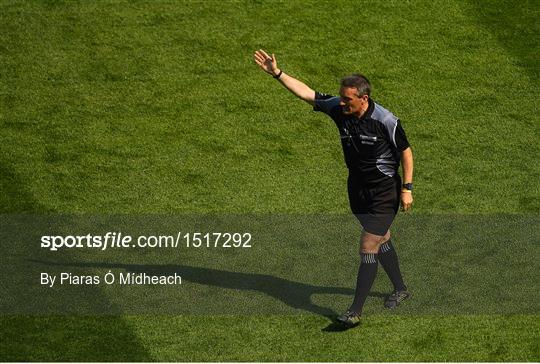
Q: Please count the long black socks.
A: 2